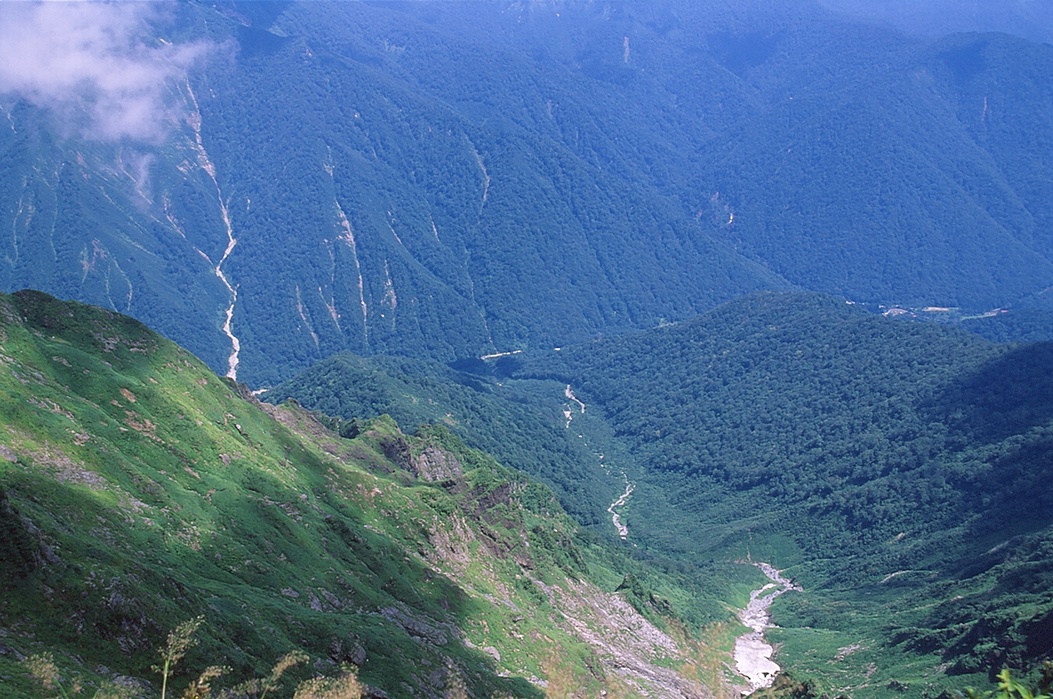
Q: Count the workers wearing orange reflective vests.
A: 0